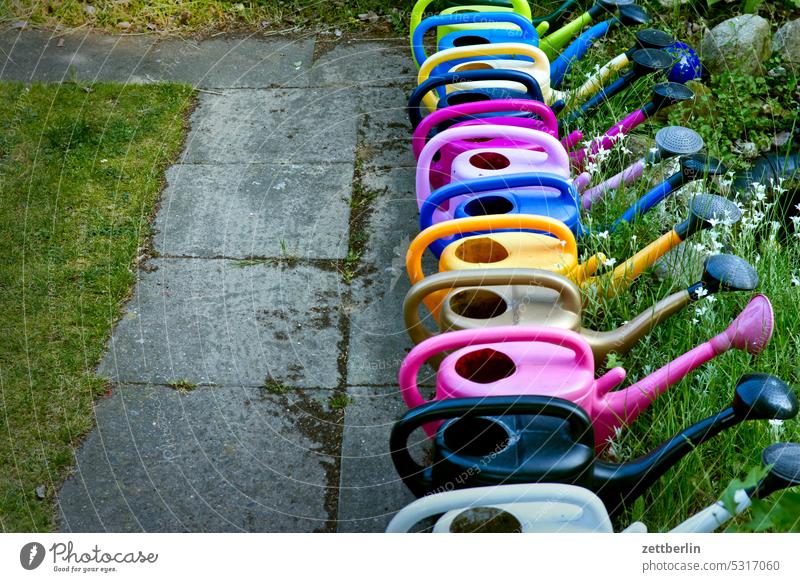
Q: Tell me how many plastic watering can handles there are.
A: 12